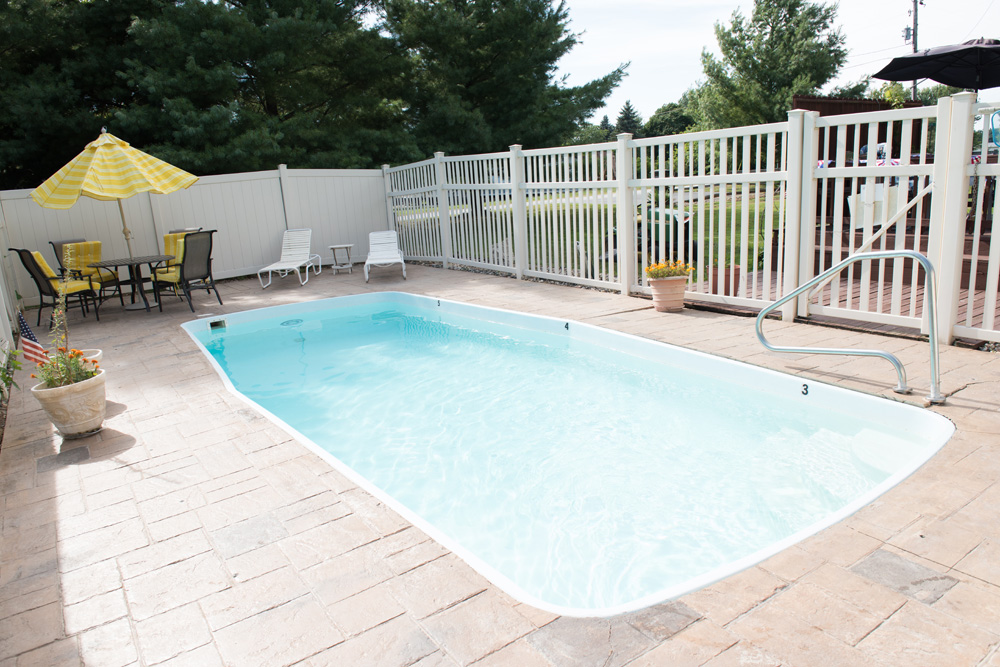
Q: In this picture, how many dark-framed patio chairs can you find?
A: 4